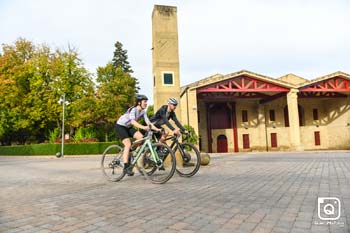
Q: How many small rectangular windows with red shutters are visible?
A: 6